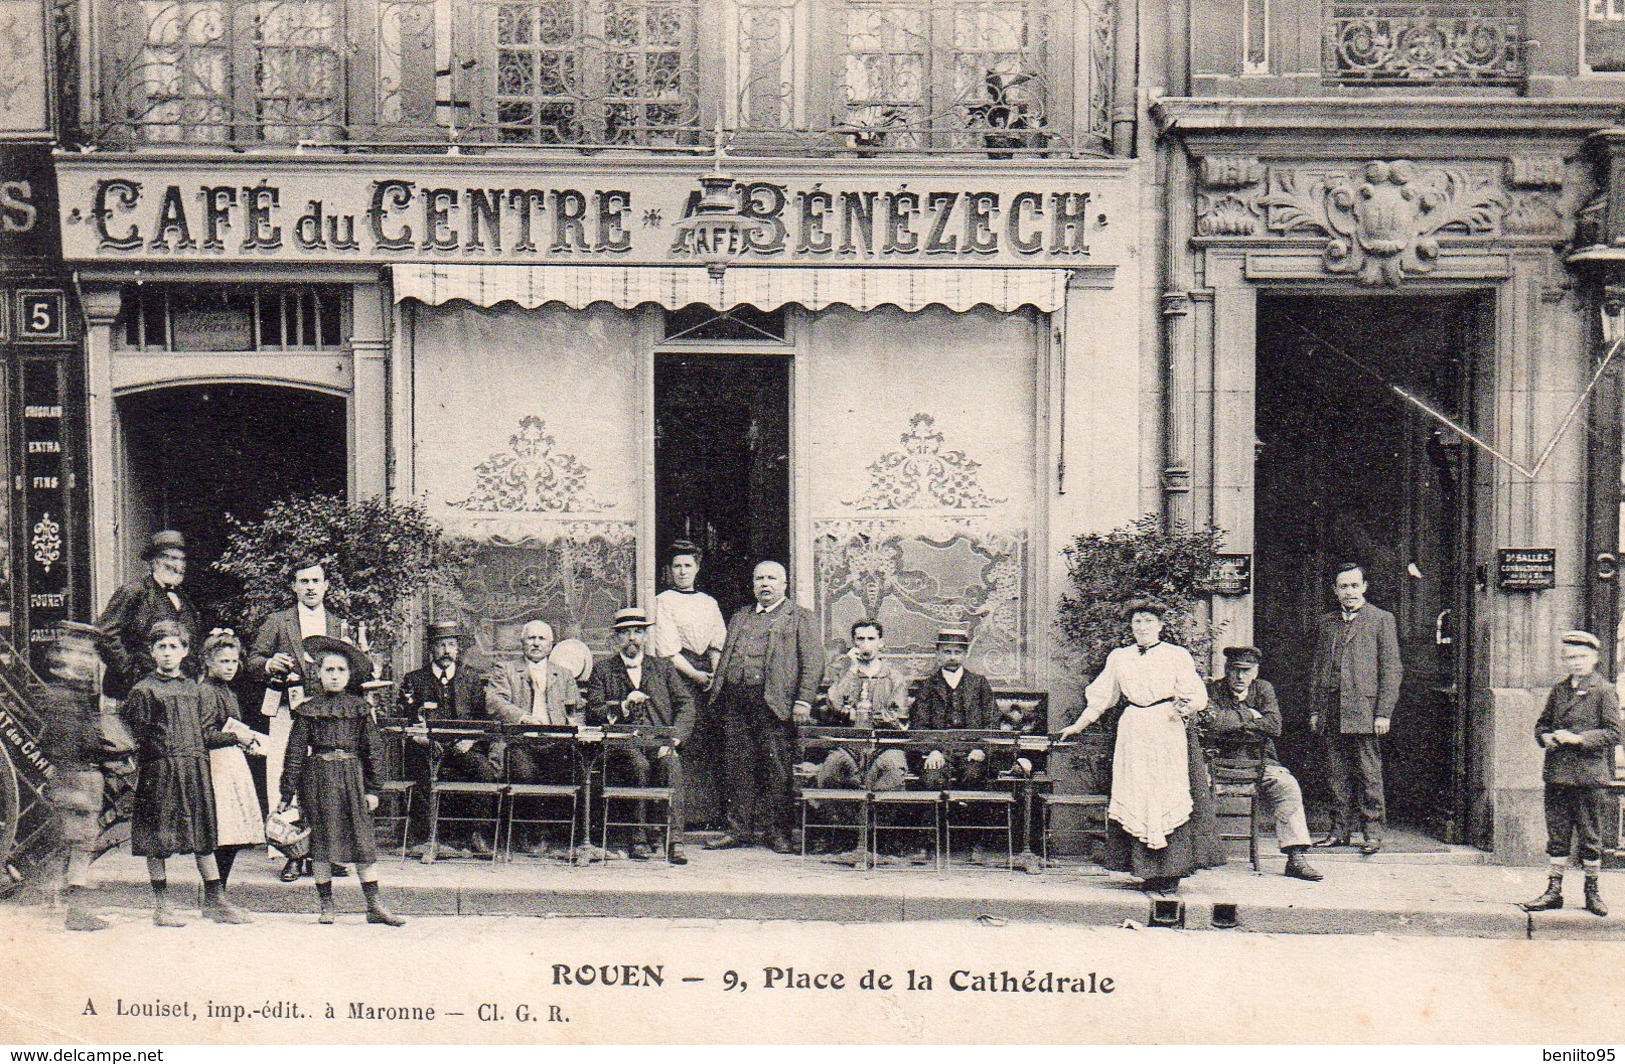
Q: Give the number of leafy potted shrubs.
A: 2